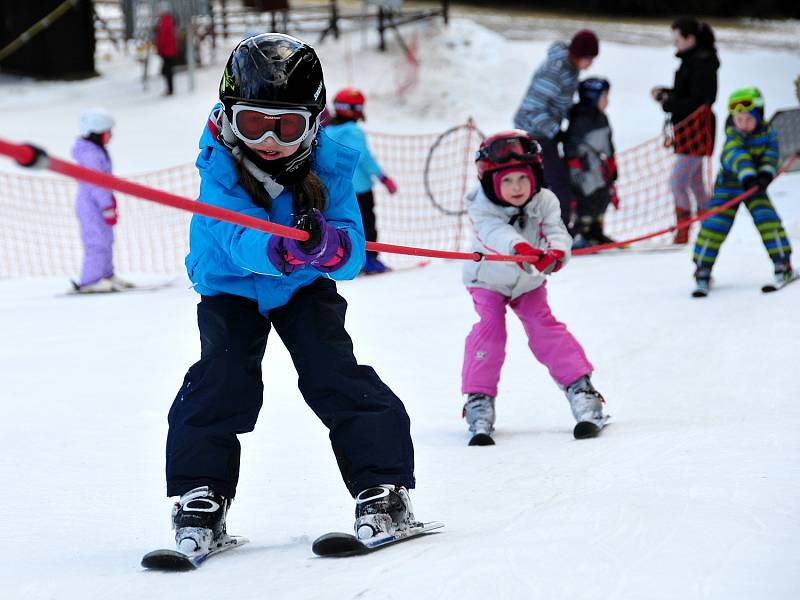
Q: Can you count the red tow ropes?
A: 1